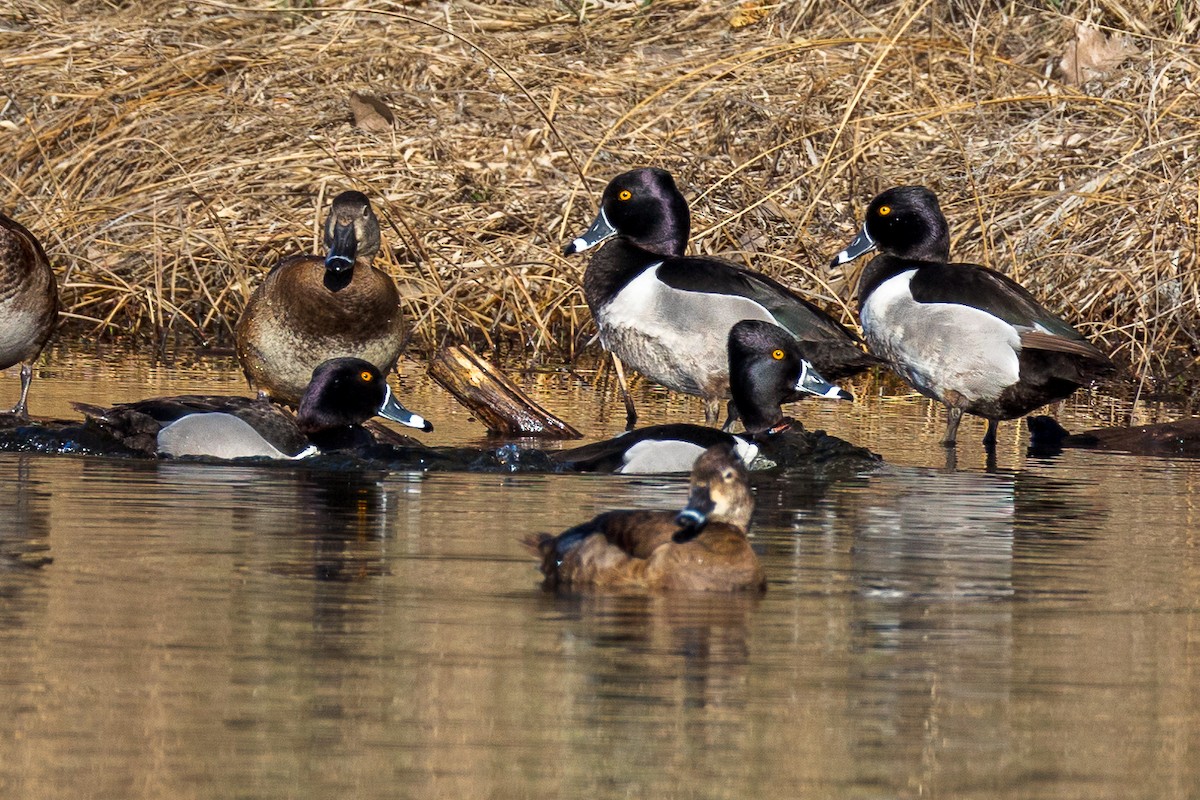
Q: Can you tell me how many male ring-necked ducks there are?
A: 4